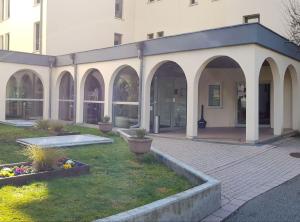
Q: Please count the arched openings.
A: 8